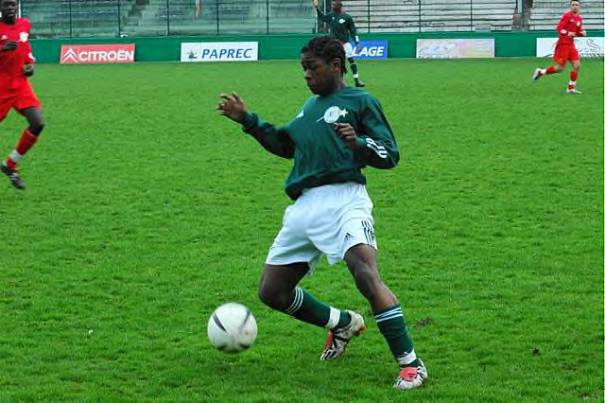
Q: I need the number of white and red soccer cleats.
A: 2